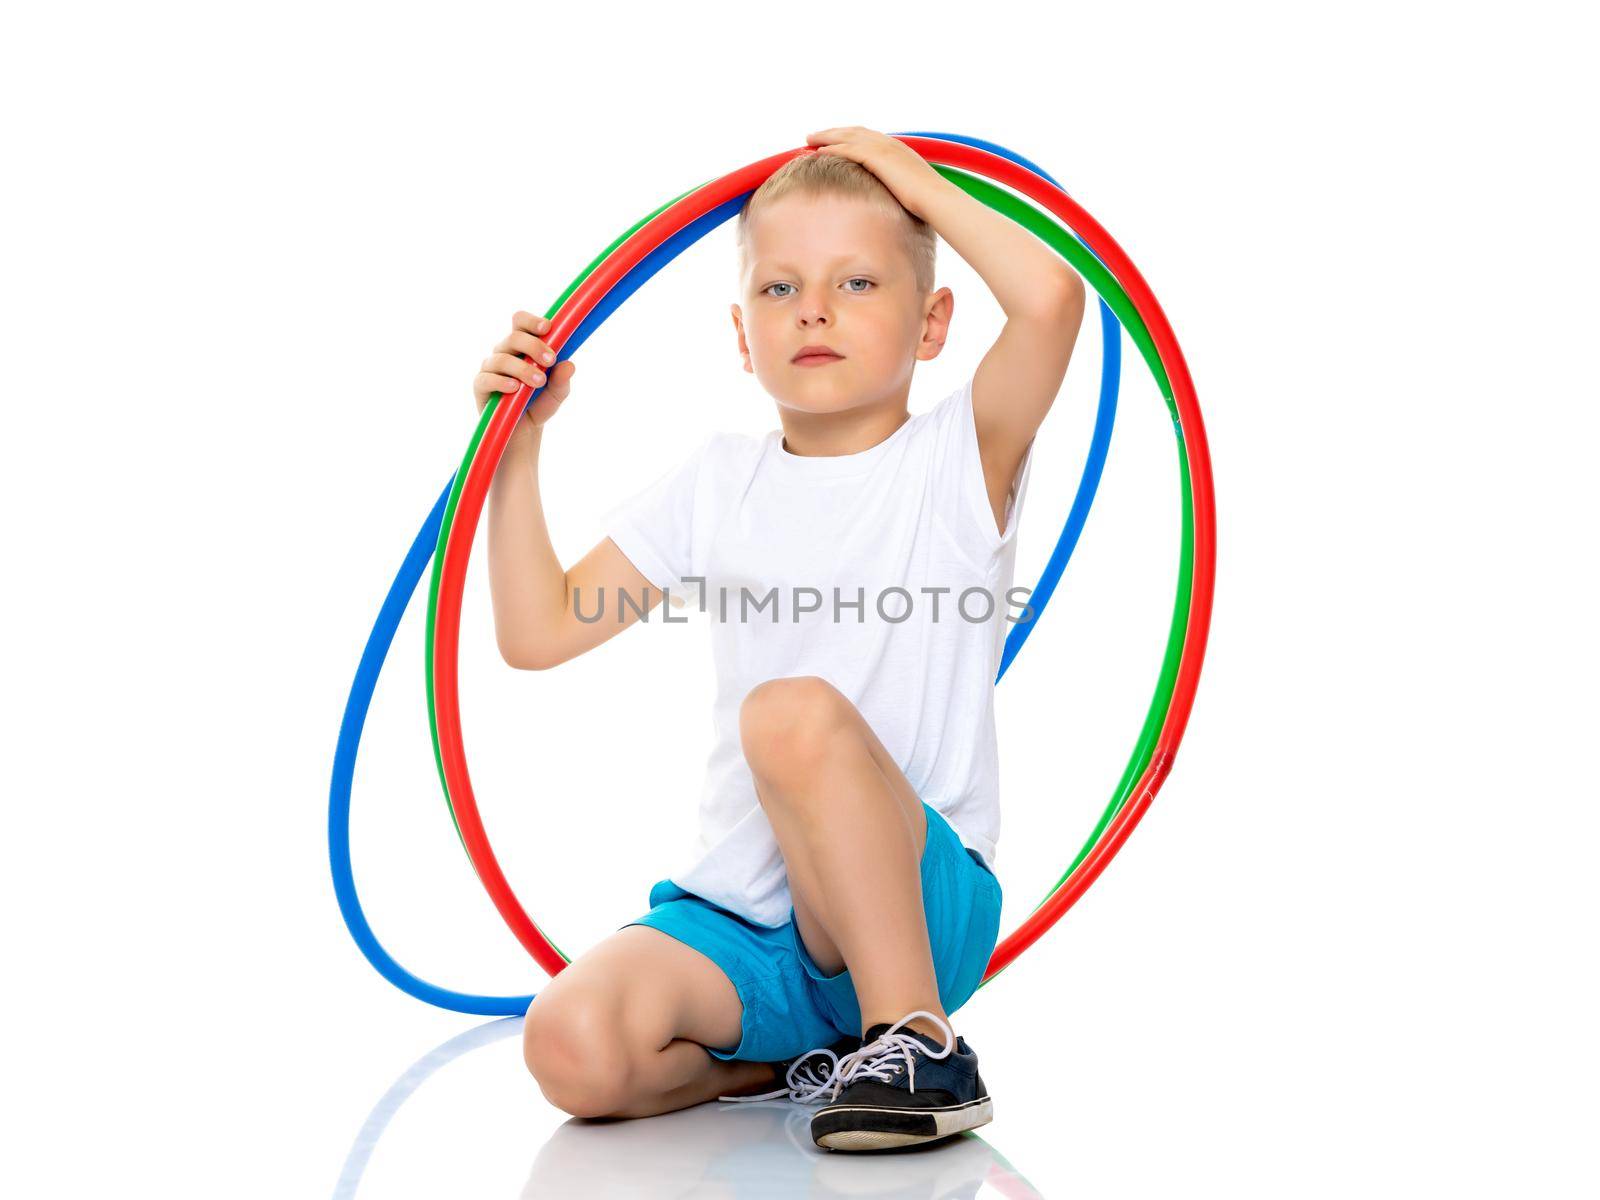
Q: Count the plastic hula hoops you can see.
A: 3